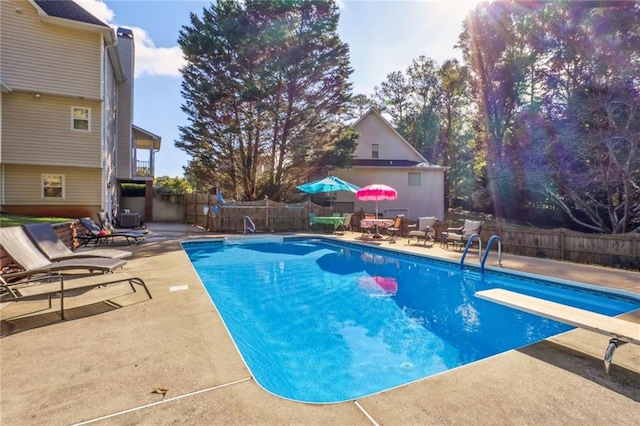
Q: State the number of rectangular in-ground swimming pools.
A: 1